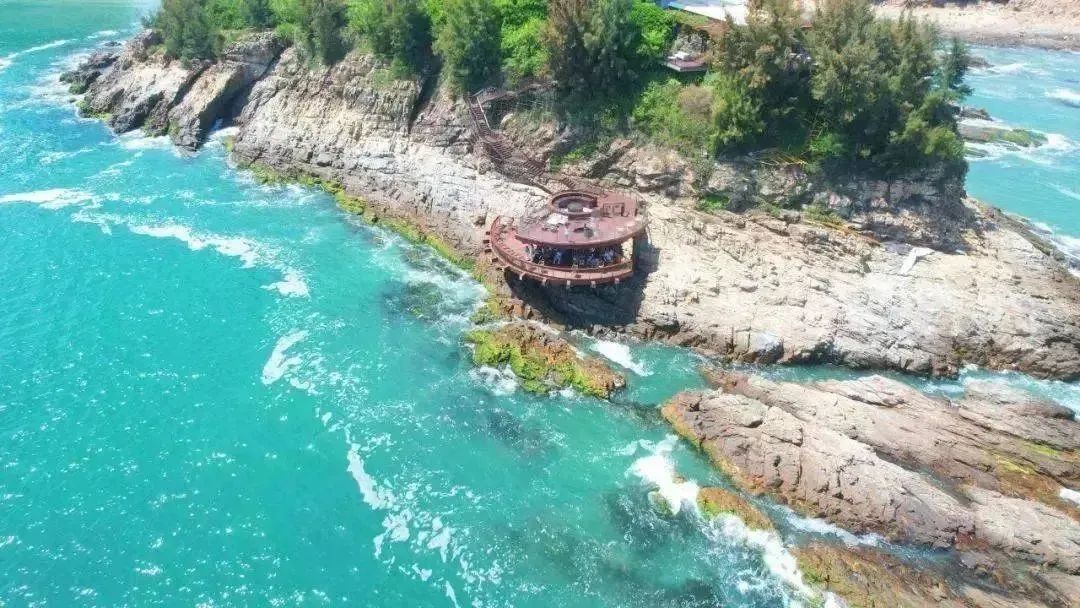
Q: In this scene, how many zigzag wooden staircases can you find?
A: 1